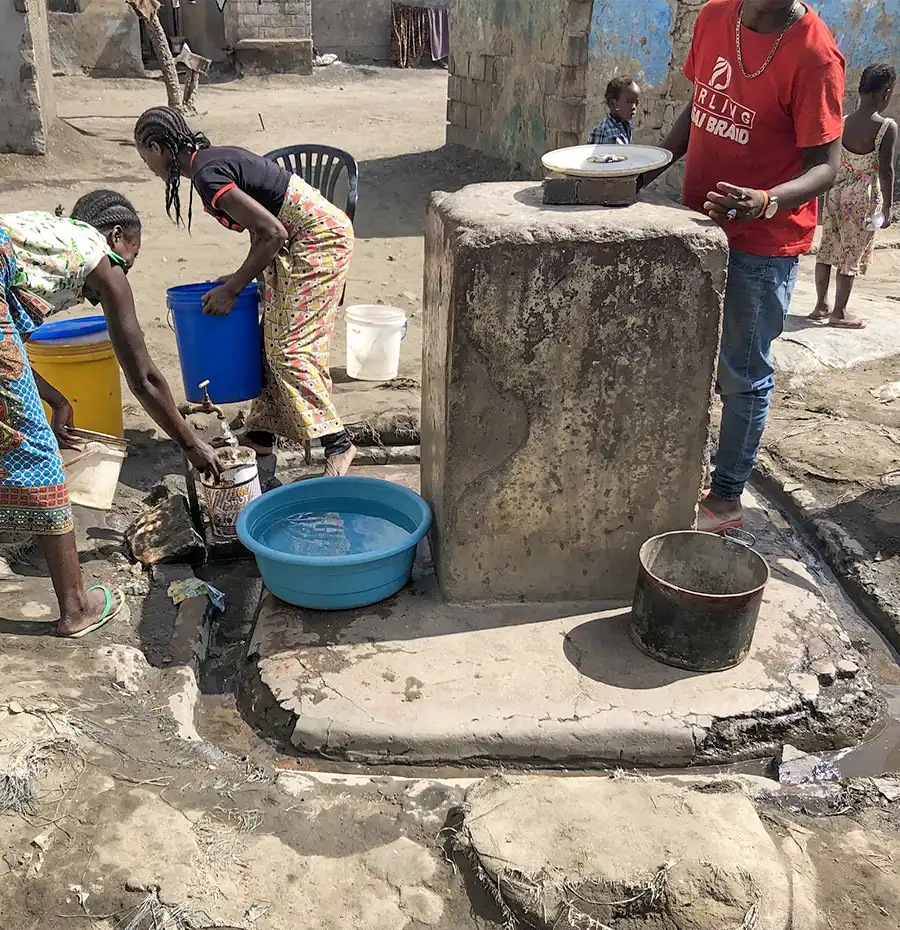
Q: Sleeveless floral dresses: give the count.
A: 1